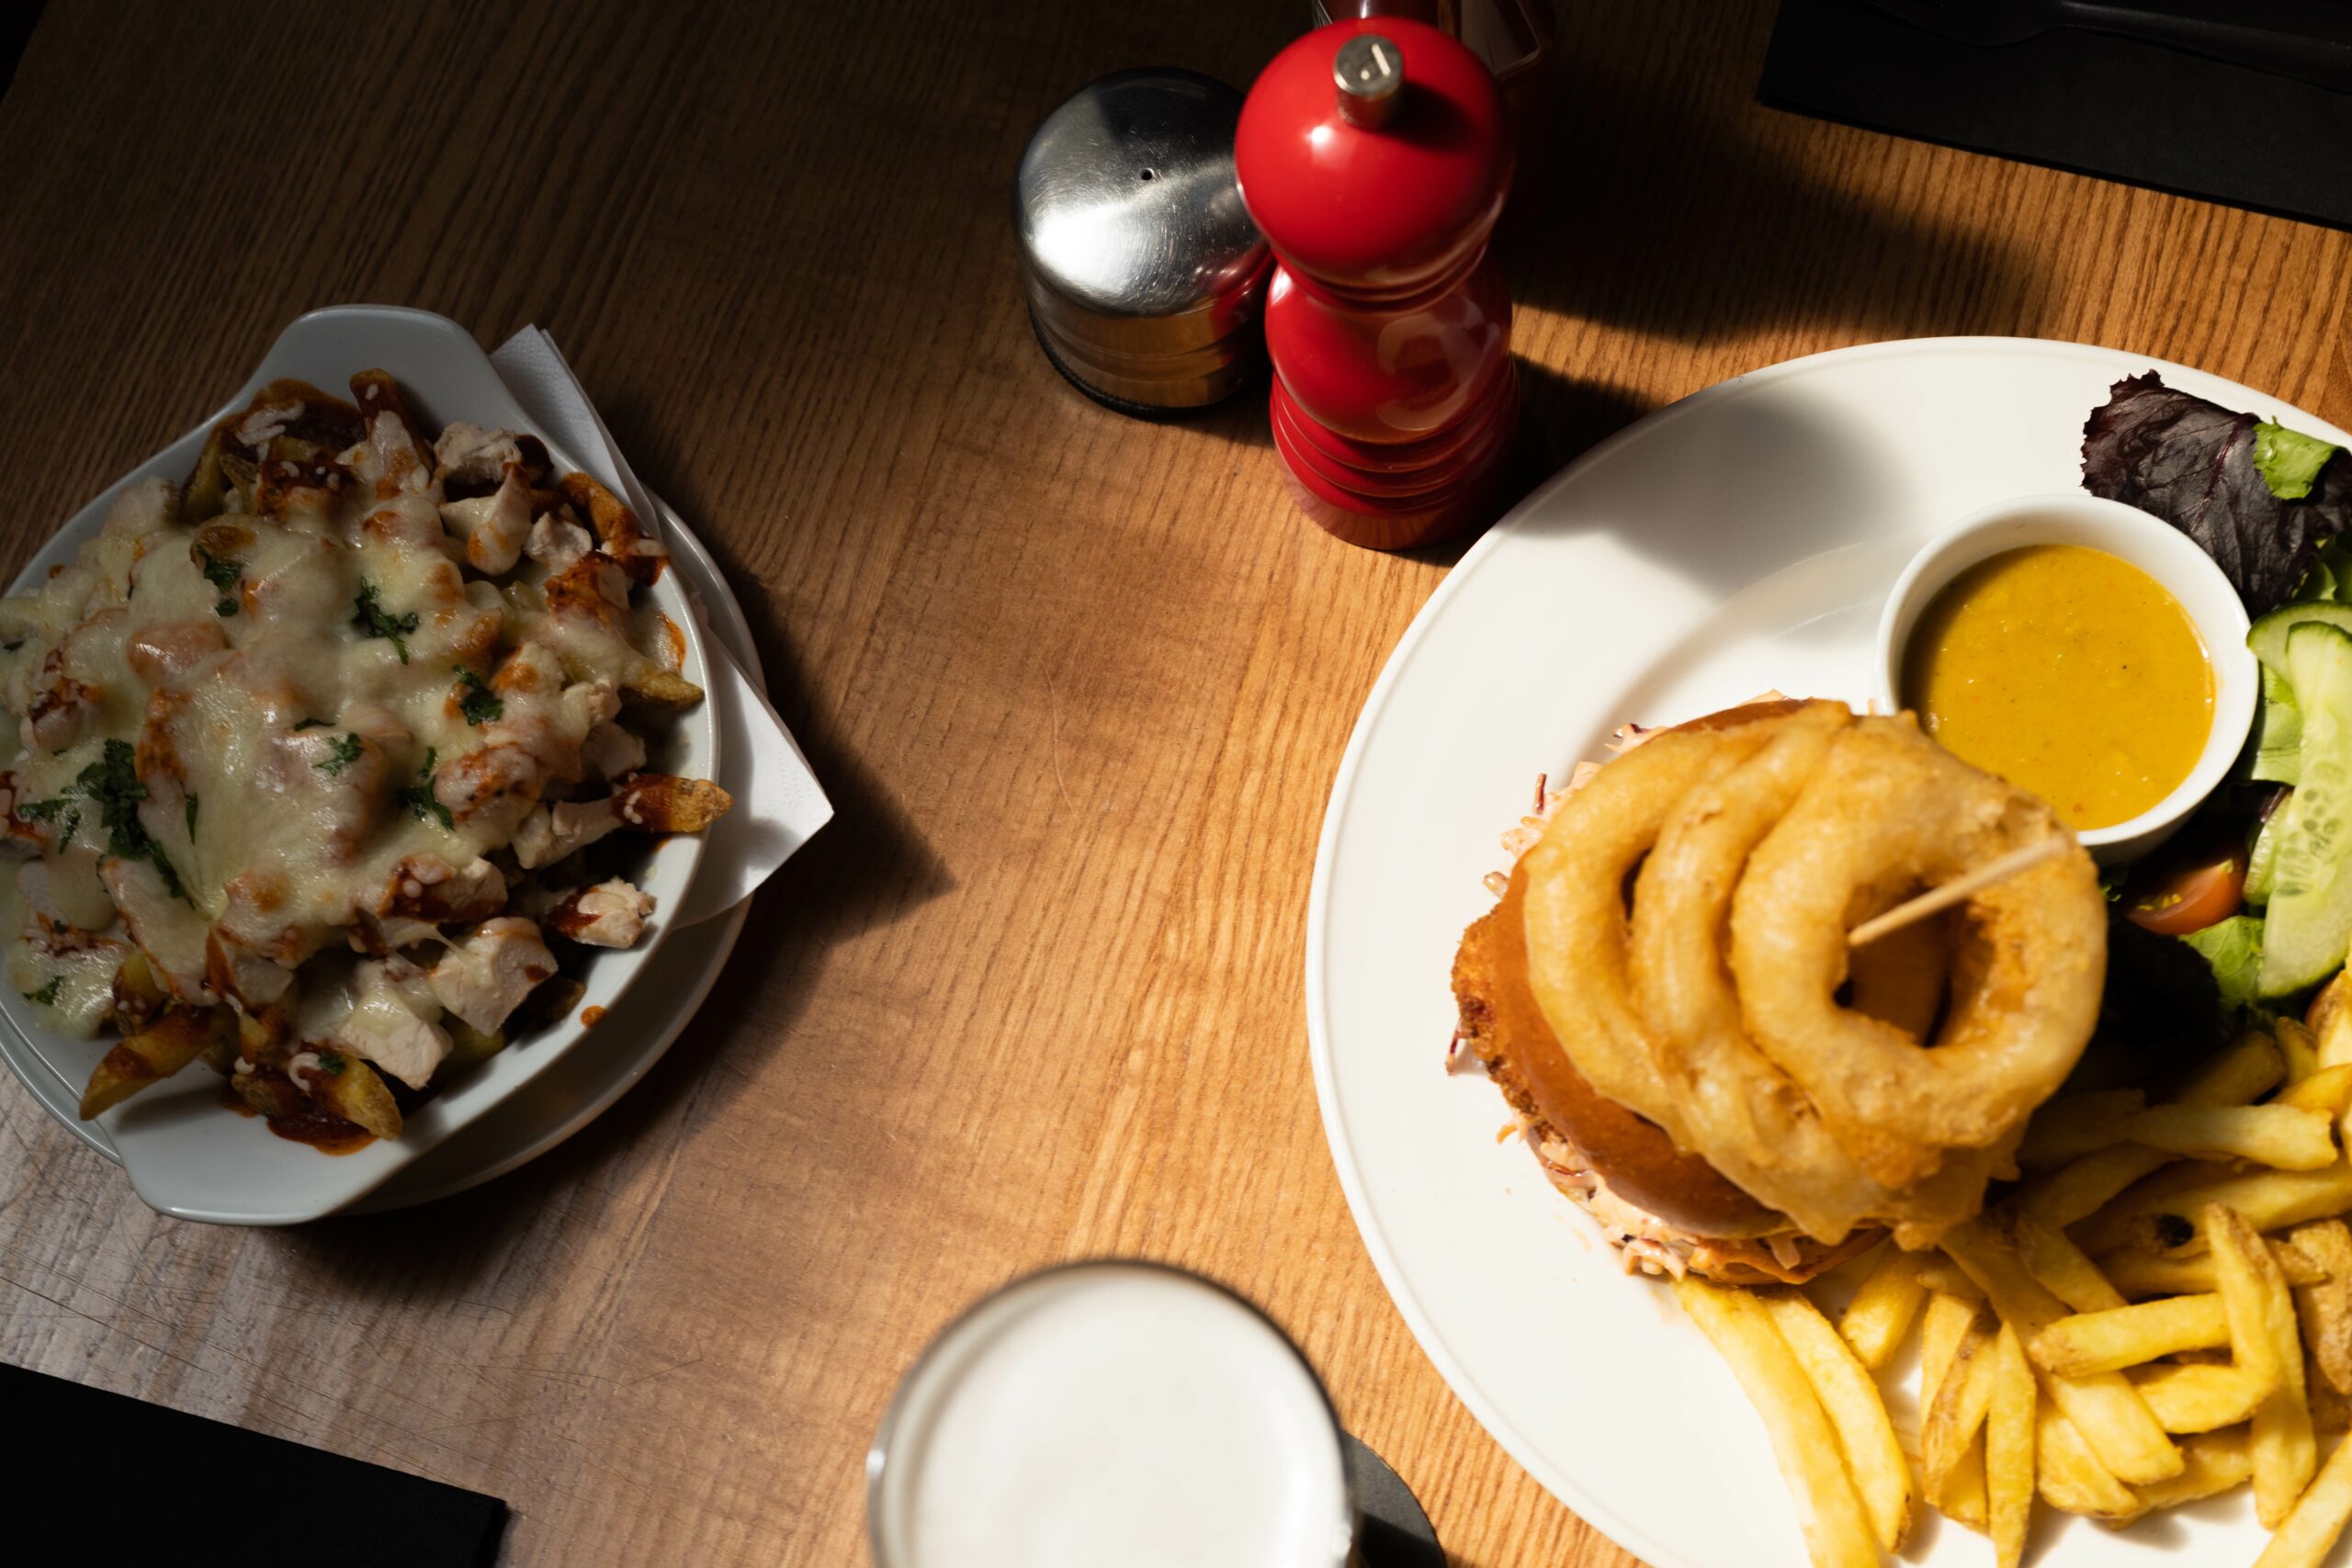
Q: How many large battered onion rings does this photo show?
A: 3